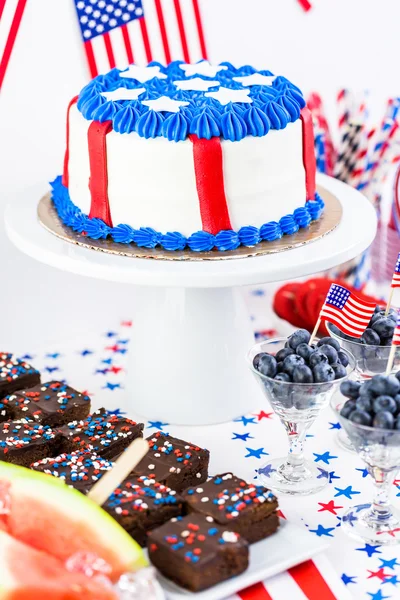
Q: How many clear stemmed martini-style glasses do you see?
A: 3